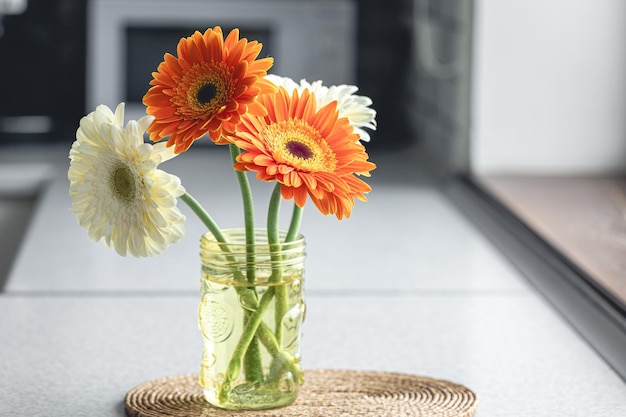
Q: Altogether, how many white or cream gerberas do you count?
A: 2